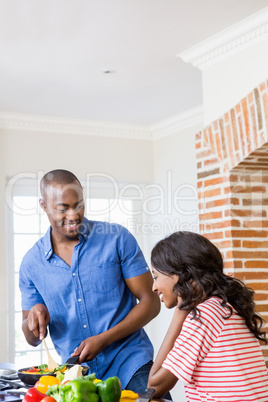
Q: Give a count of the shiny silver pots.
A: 0